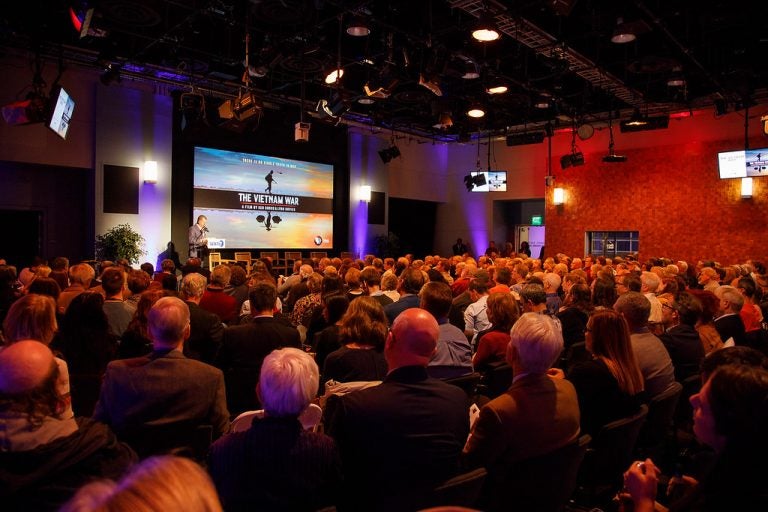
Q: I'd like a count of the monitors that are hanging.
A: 3